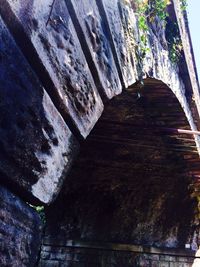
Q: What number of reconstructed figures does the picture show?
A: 0